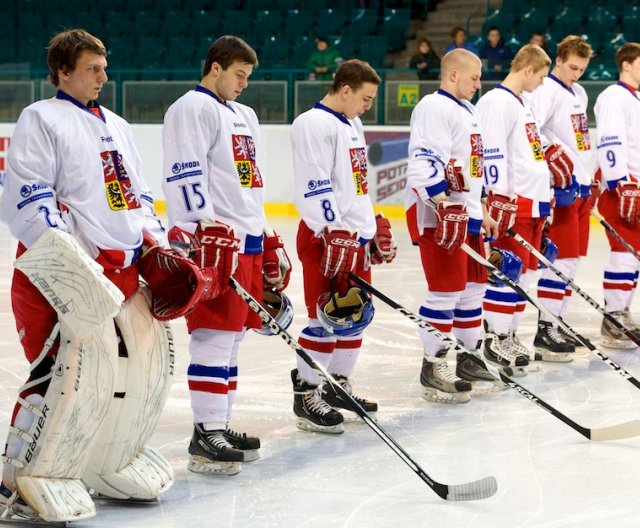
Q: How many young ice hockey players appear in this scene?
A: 7